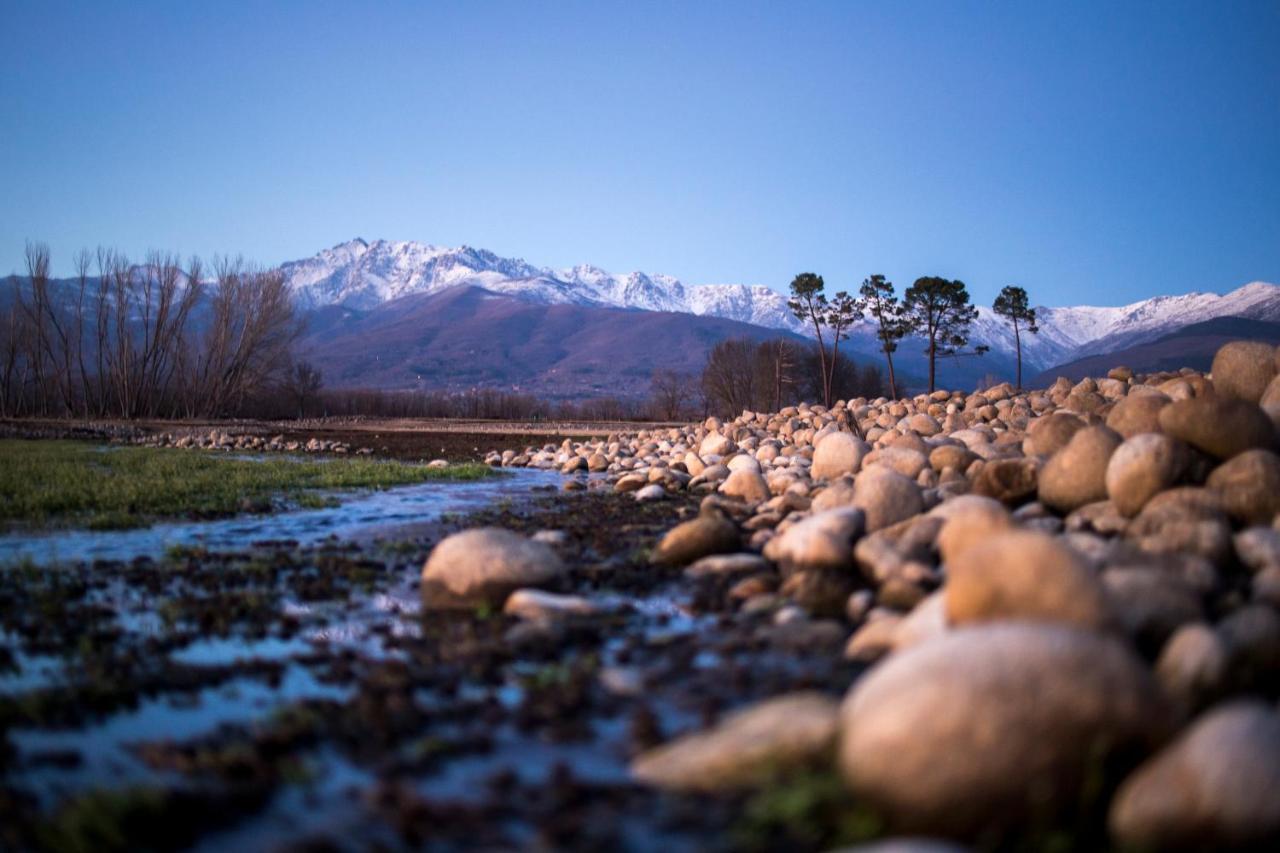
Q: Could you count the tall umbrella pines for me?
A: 5